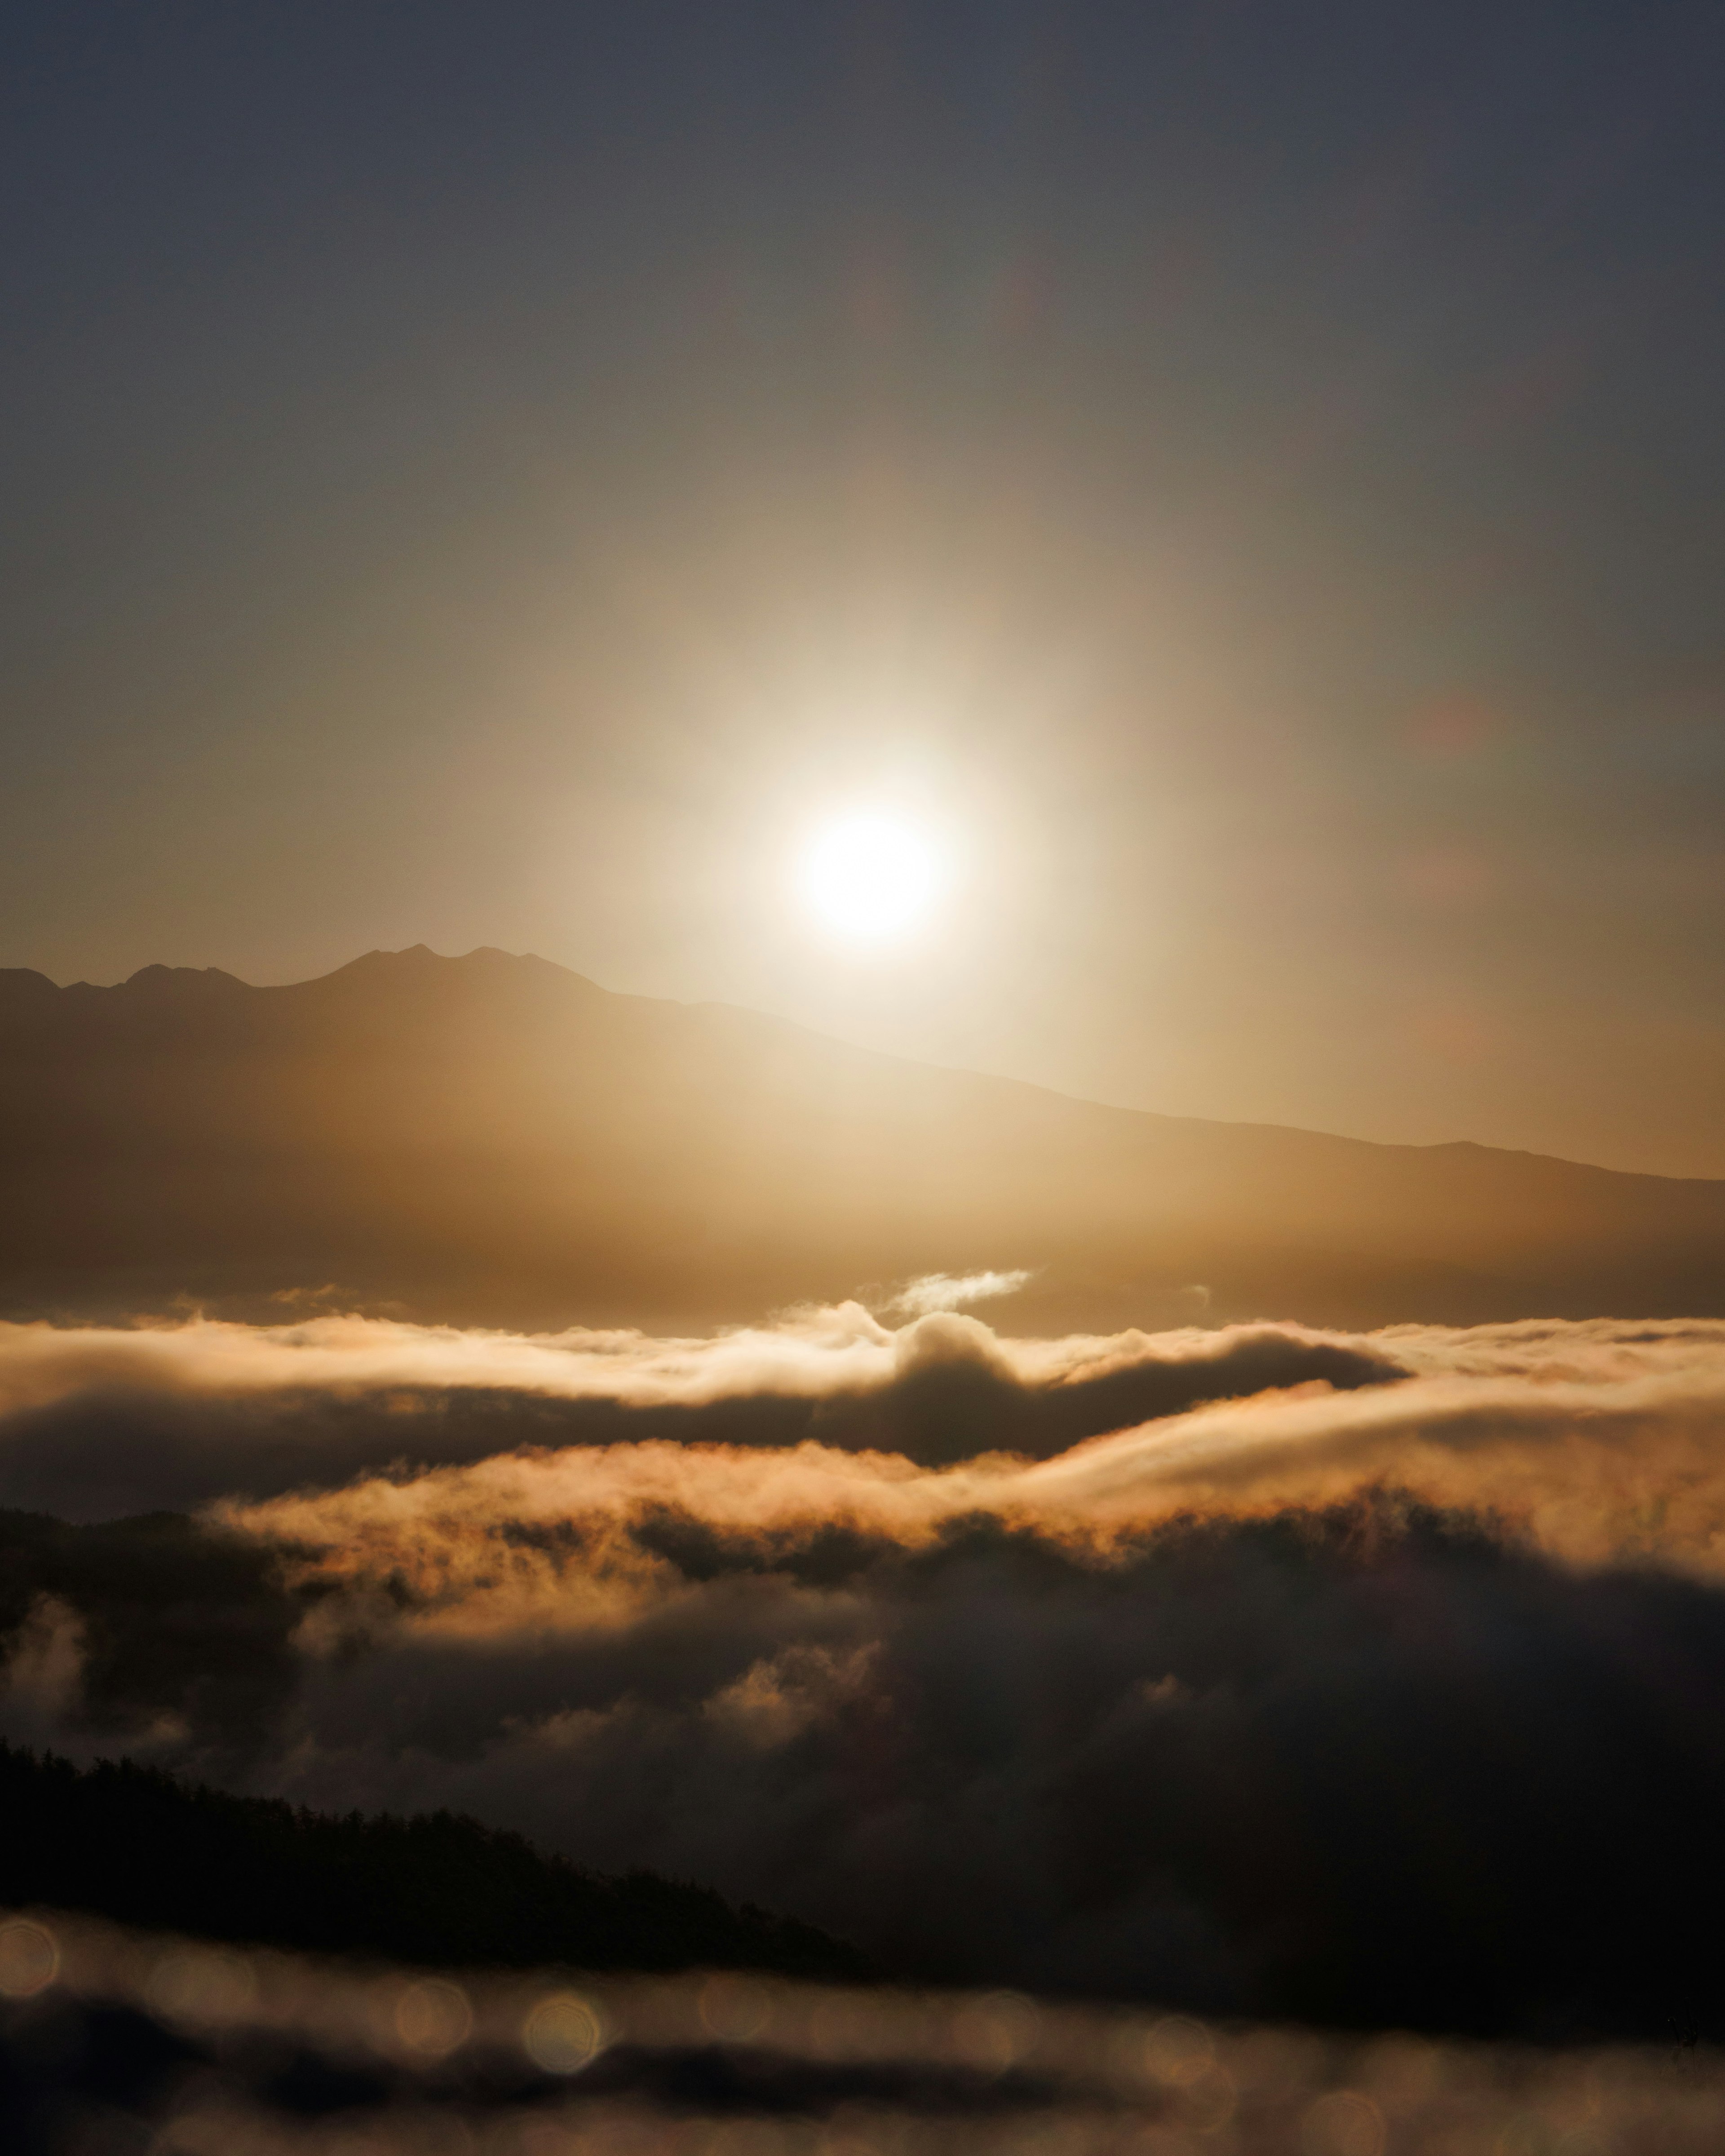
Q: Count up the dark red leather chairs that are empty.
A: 0